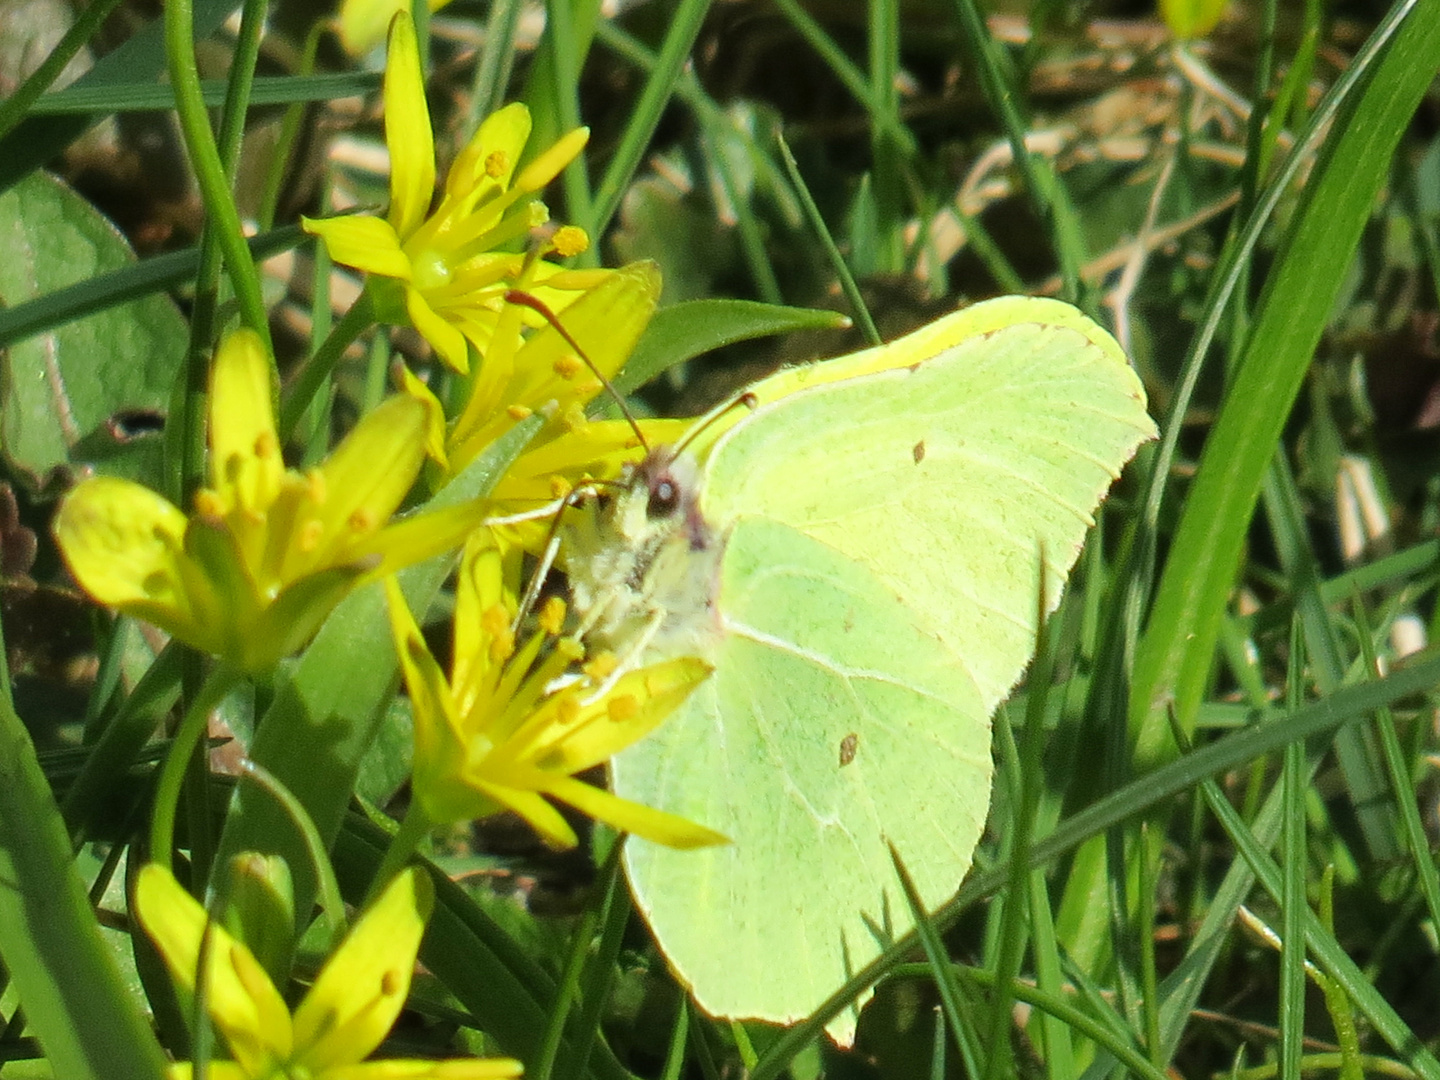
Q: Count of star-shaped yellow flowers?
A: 5